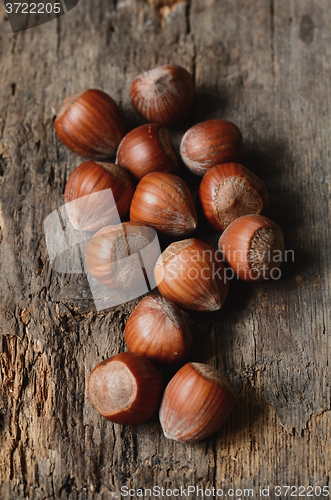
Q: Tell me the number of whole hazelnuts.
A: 13